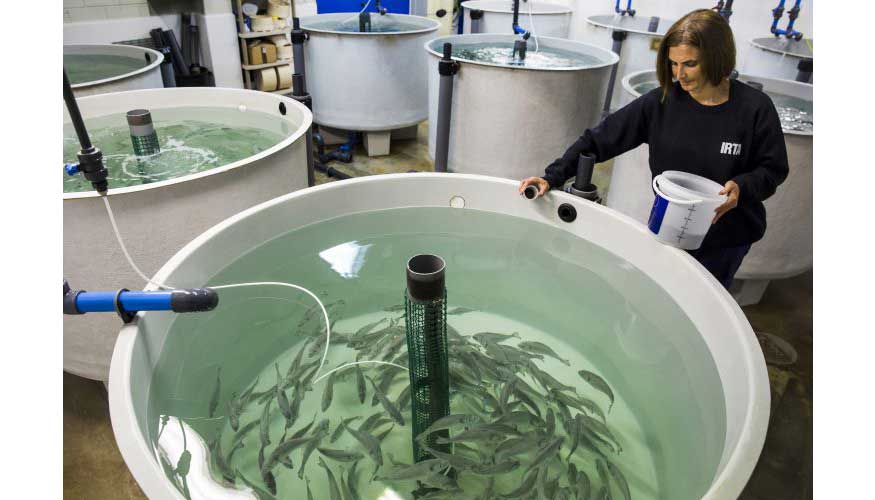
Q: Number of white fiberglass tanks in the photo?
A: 9